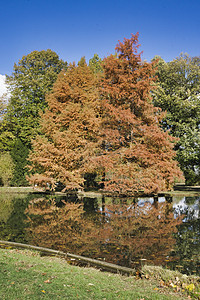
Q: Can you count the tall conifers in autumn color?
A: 2